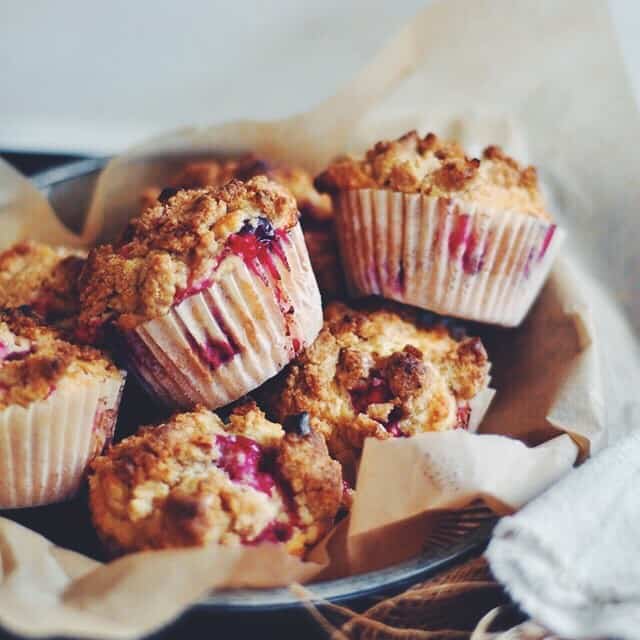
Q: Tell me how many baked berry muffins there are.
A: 7